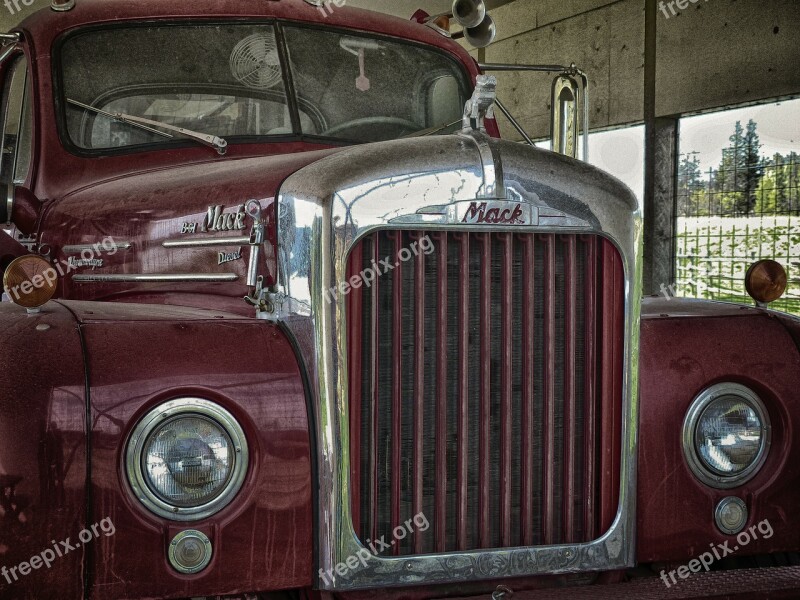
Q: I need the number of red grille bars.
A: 11